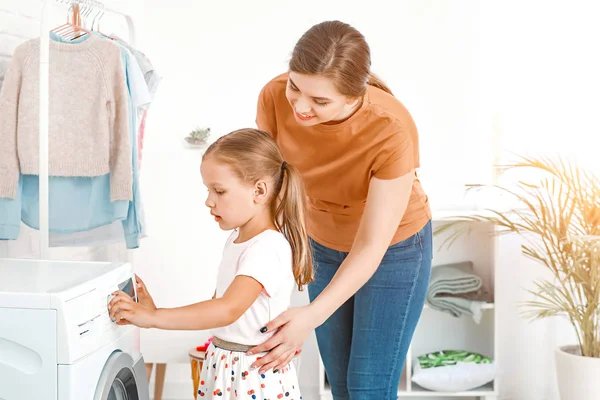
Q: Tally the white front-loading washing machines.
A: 1